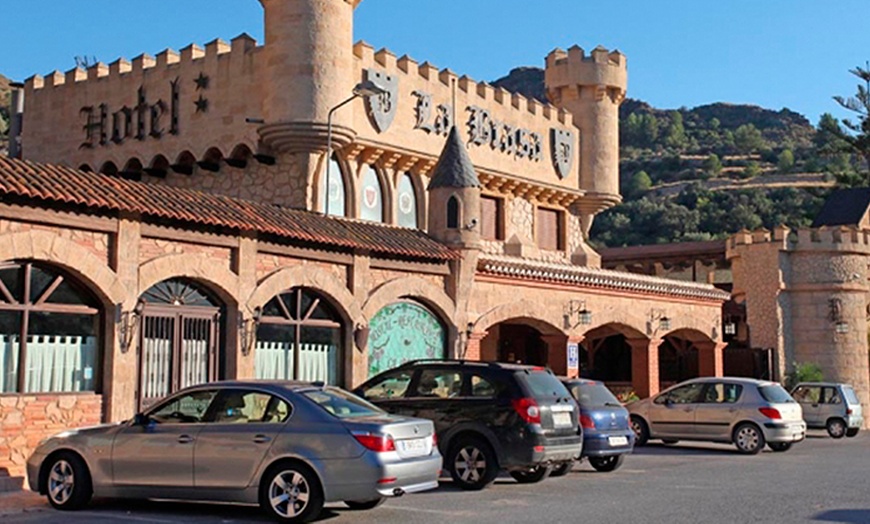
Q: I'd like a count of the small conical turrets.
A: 1